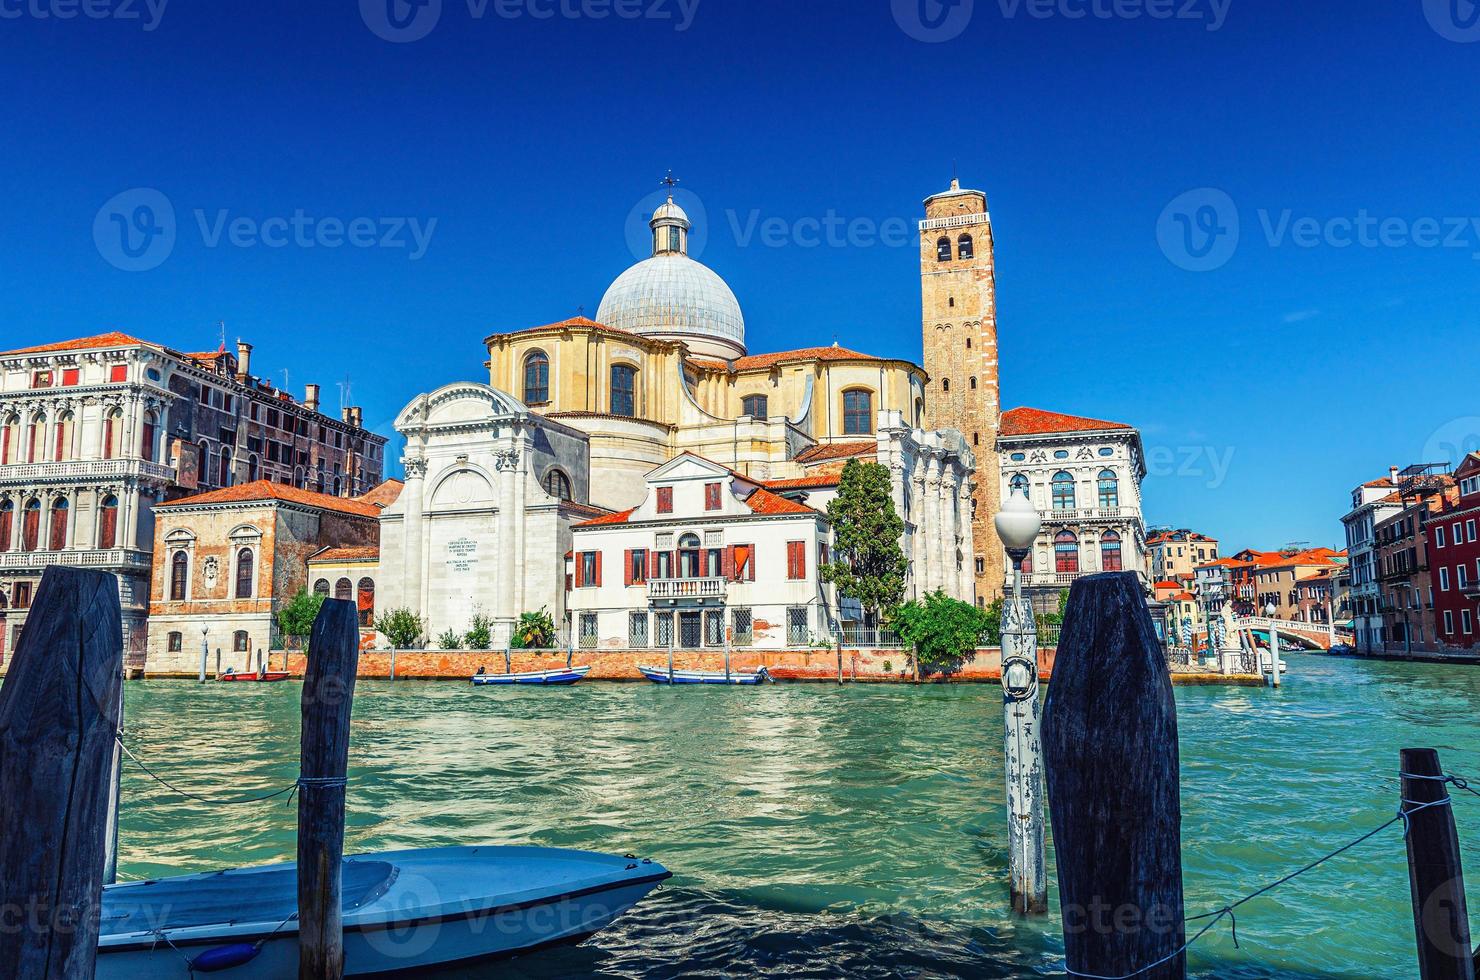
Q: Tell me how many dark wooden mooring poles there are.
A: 4